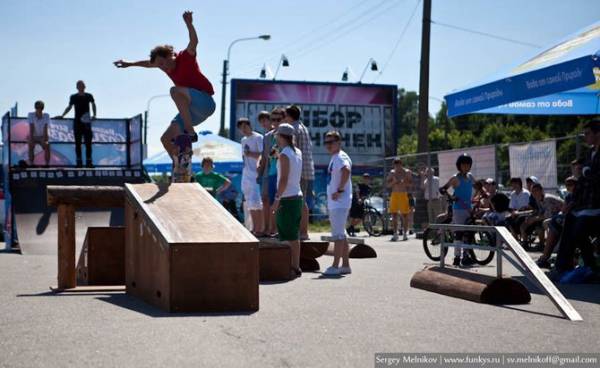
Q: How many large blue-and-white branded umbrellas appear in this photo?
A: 2